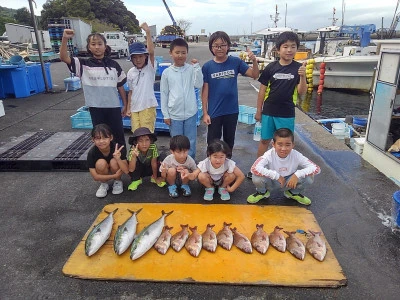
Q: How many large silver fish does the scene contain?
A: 3